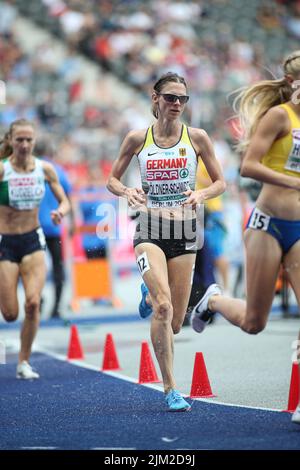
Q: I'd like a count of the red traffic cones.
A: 5